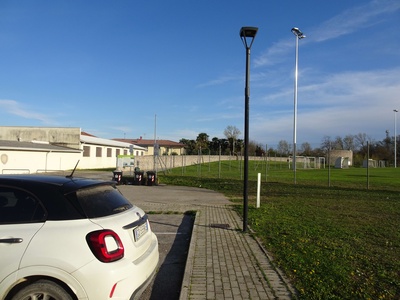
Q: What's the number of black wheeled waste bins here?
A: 3